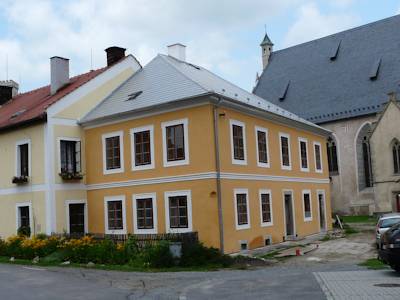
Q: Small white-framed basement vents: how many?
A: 2